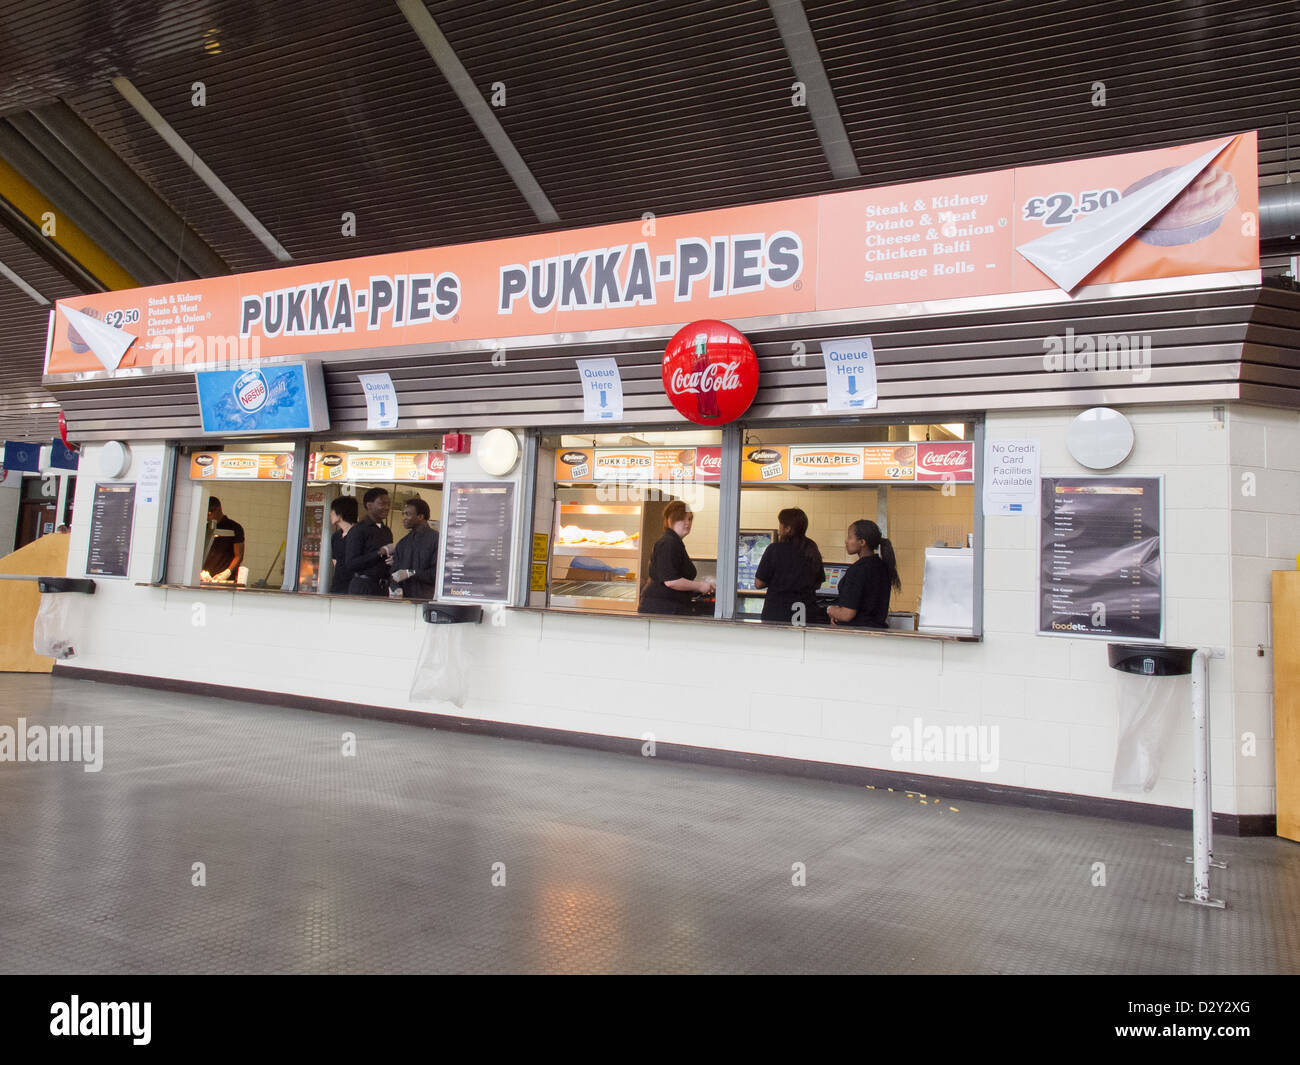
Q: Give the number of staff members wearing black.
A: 7